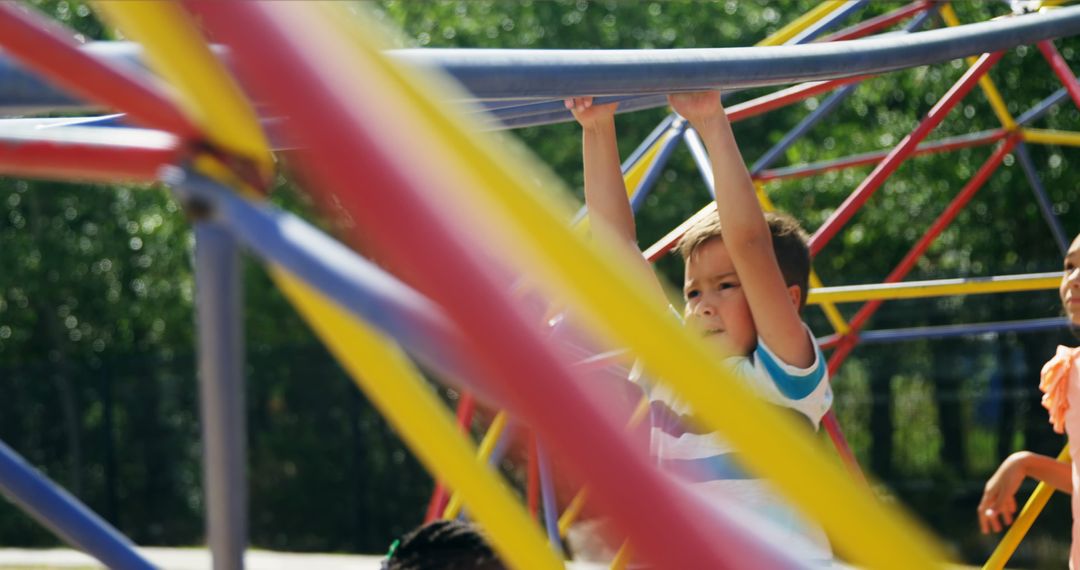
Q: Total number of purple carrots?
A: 0